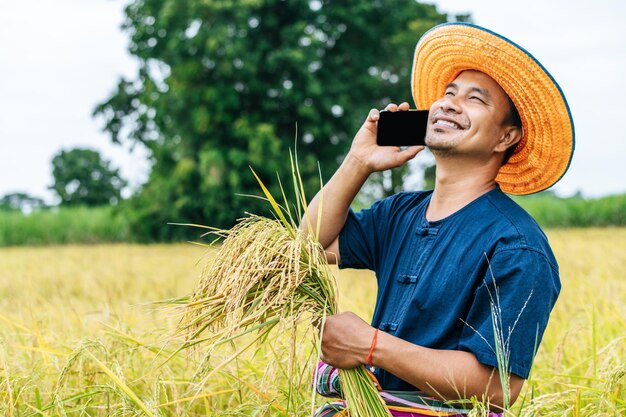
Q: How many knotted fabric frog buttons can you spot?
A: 3